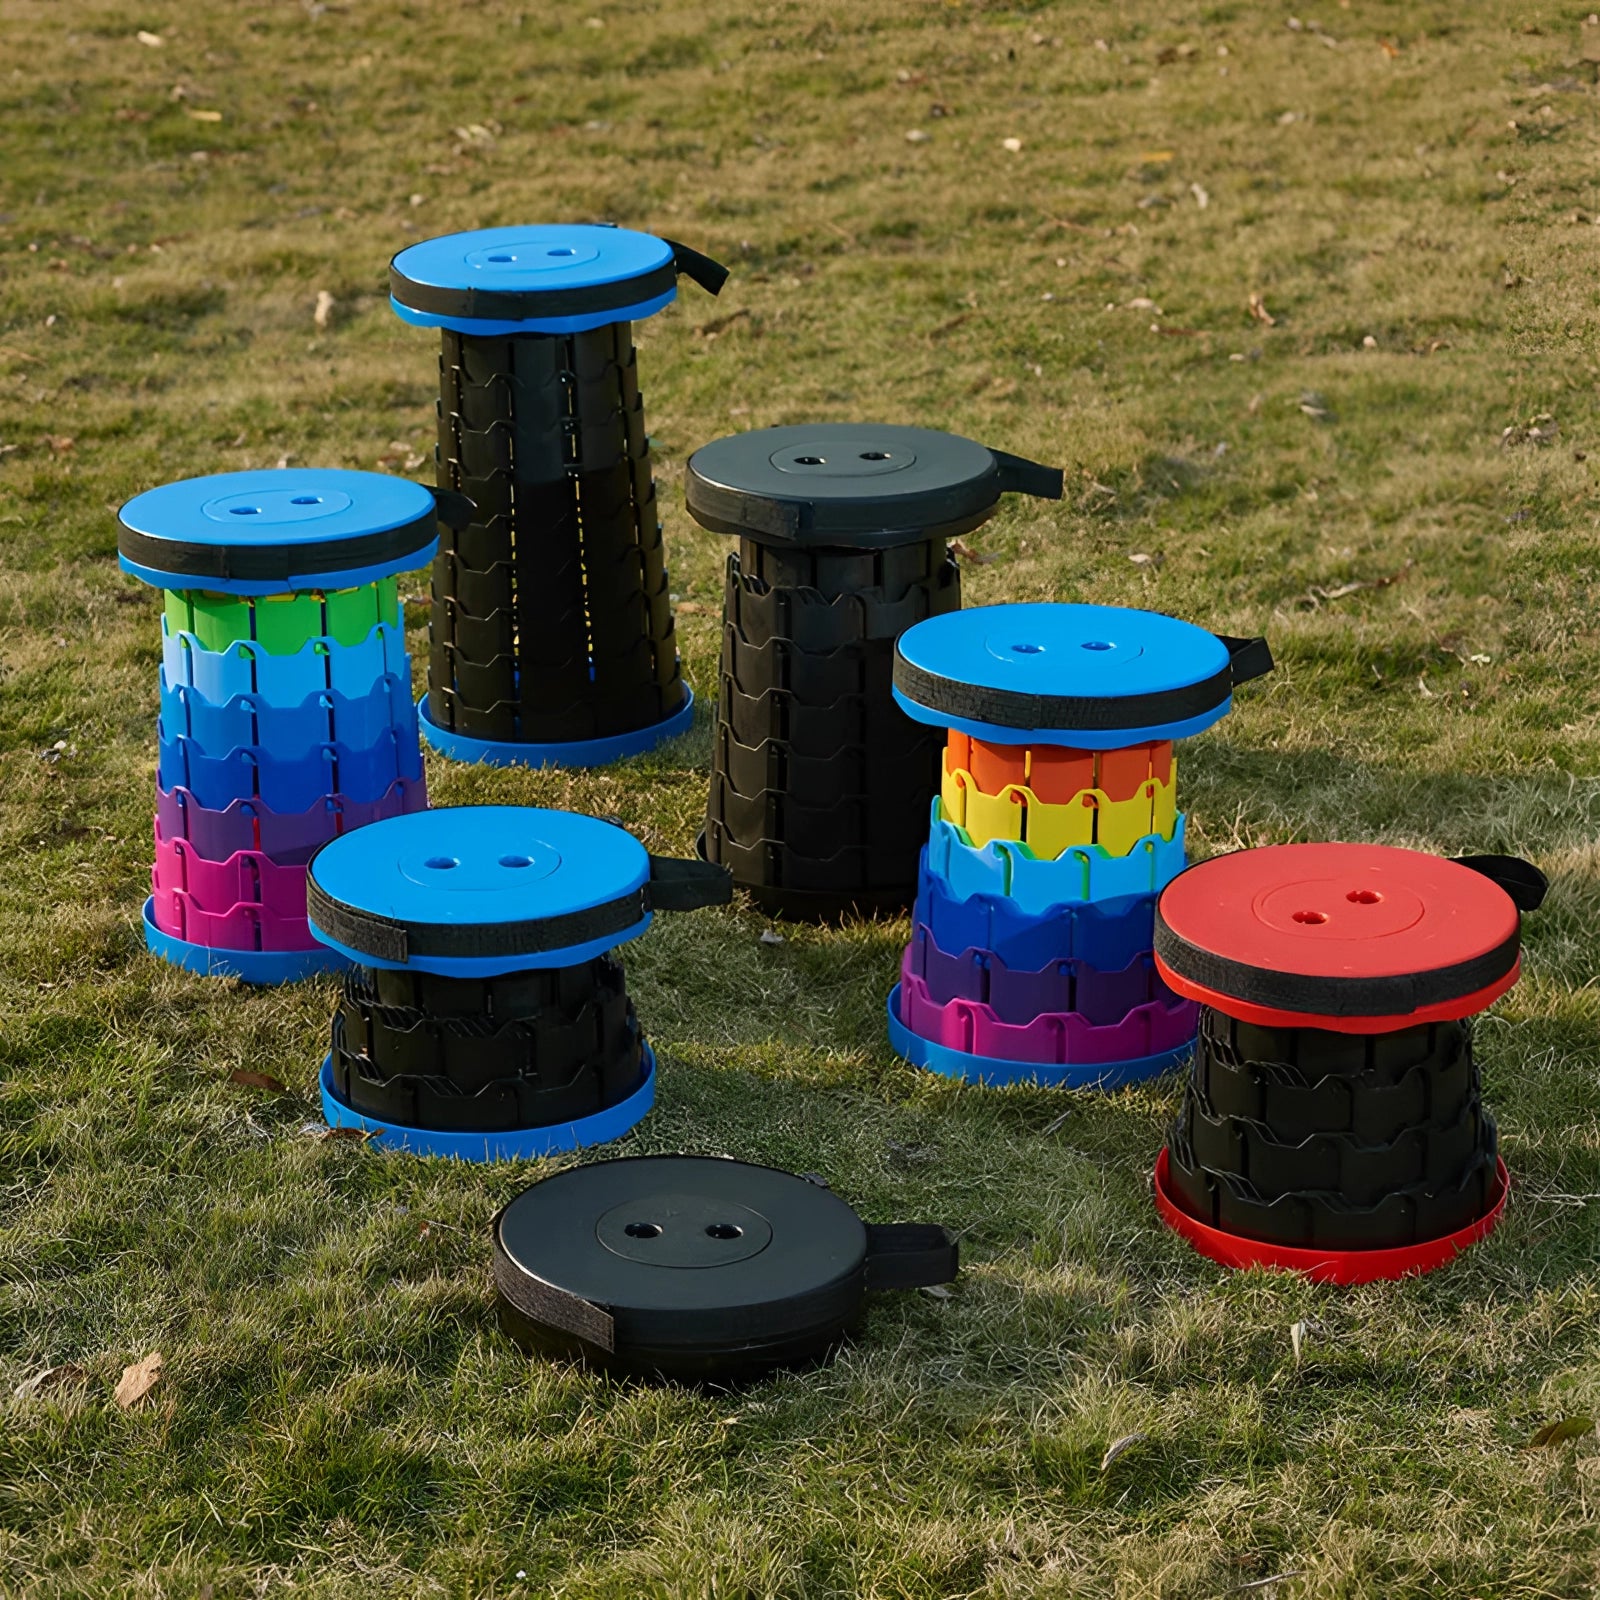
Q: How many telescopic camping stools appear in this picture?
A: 7